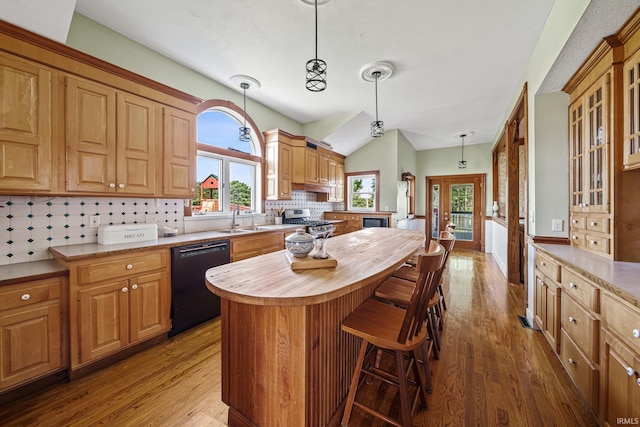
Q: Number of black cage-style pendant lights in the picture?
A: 4